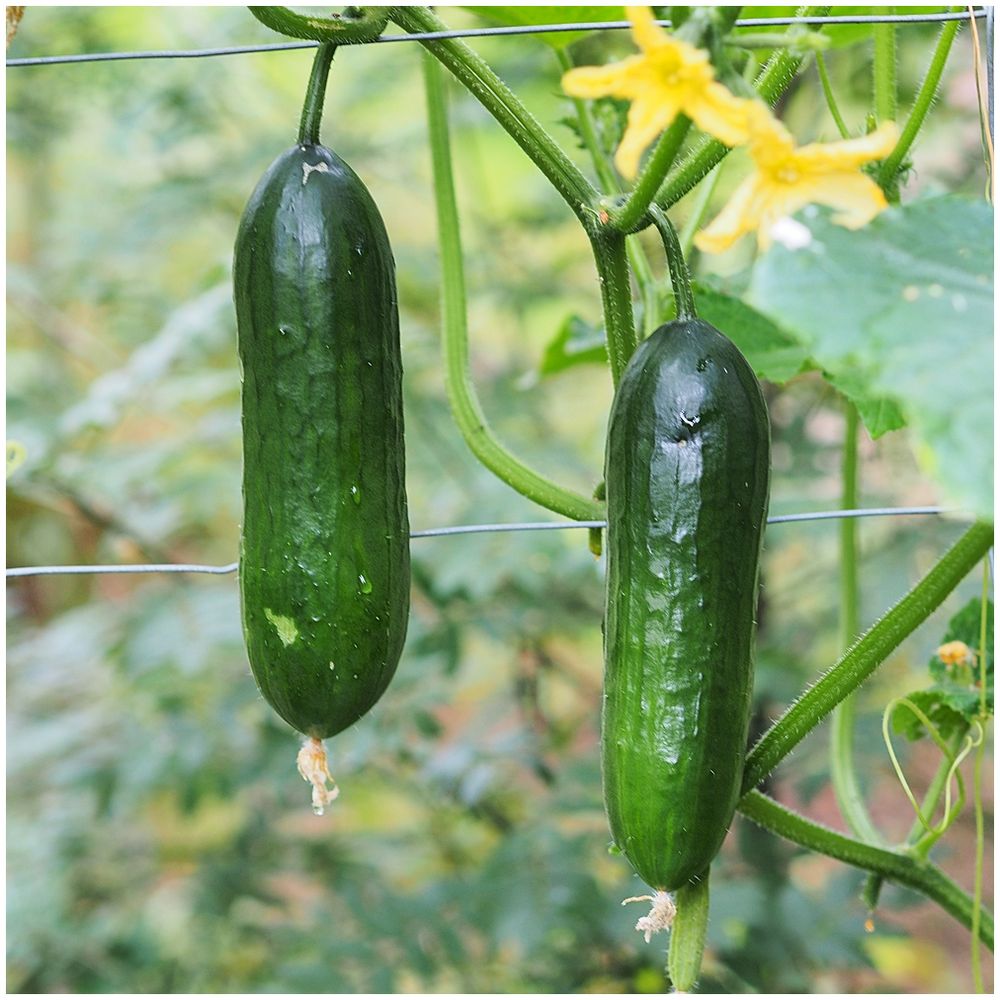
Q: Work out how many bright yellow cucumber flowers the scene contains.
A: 2